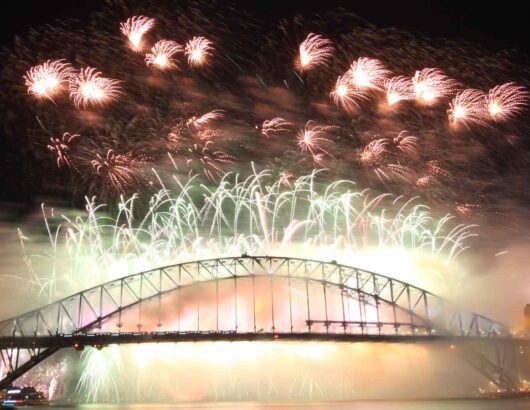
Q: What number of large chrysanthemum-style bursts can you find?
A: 12